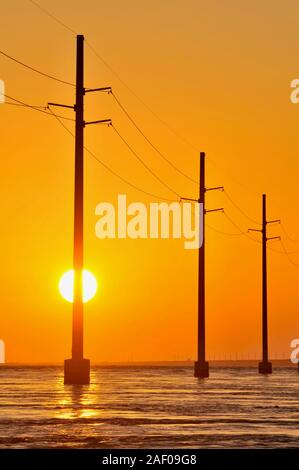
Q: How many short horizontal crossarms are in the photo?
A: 9